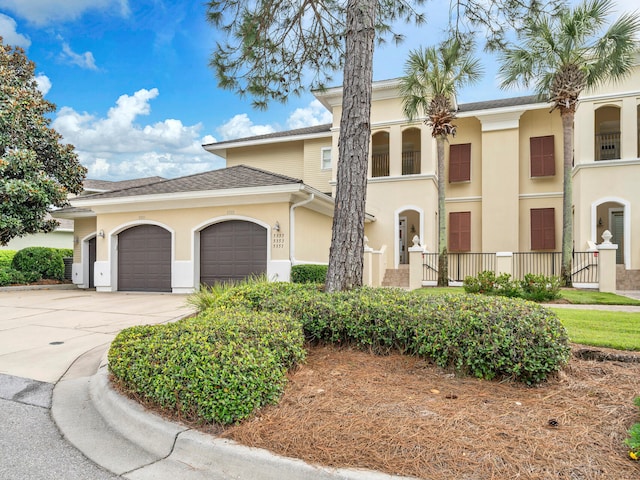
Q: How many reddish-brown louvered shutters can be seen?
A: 4